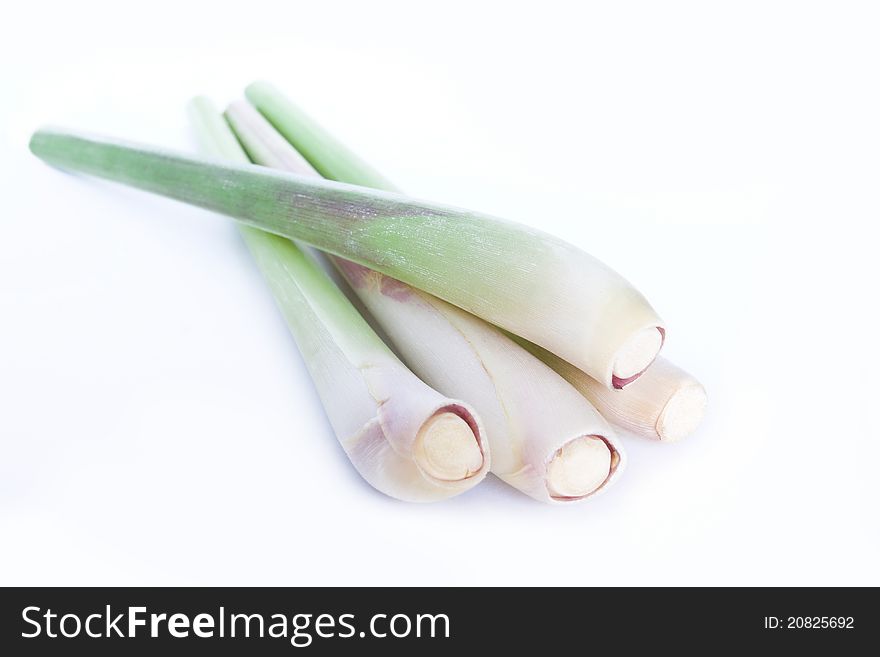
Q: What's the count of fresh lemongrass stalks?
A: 4